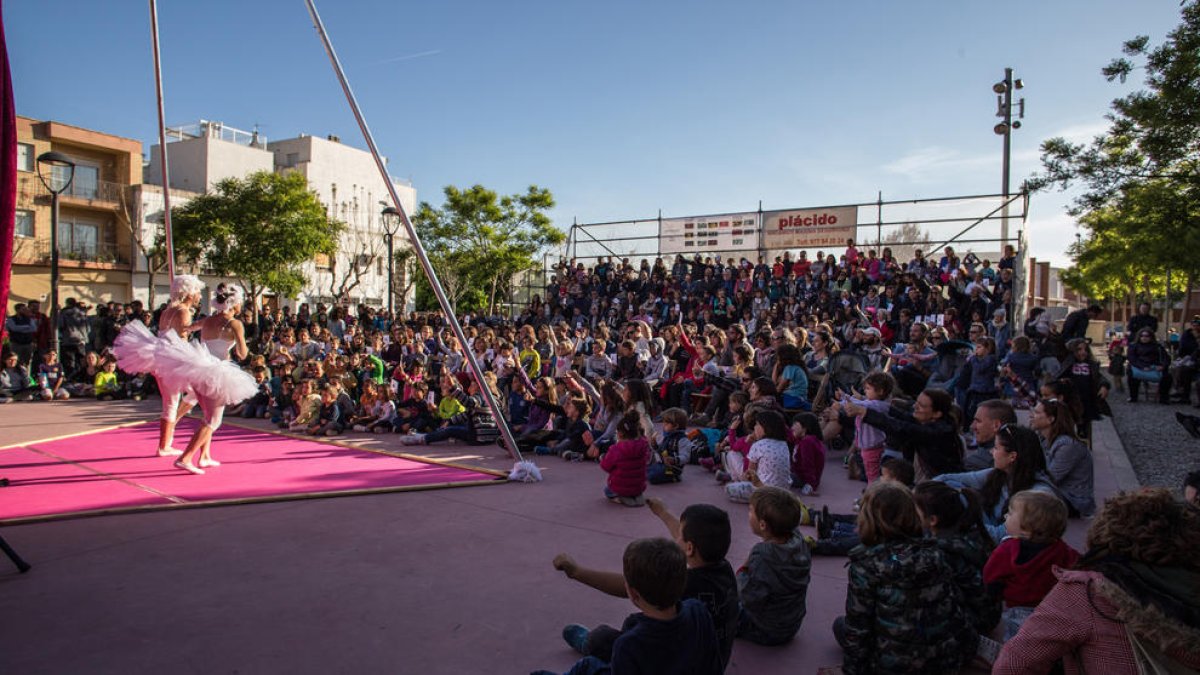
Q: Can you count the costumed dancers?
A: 2